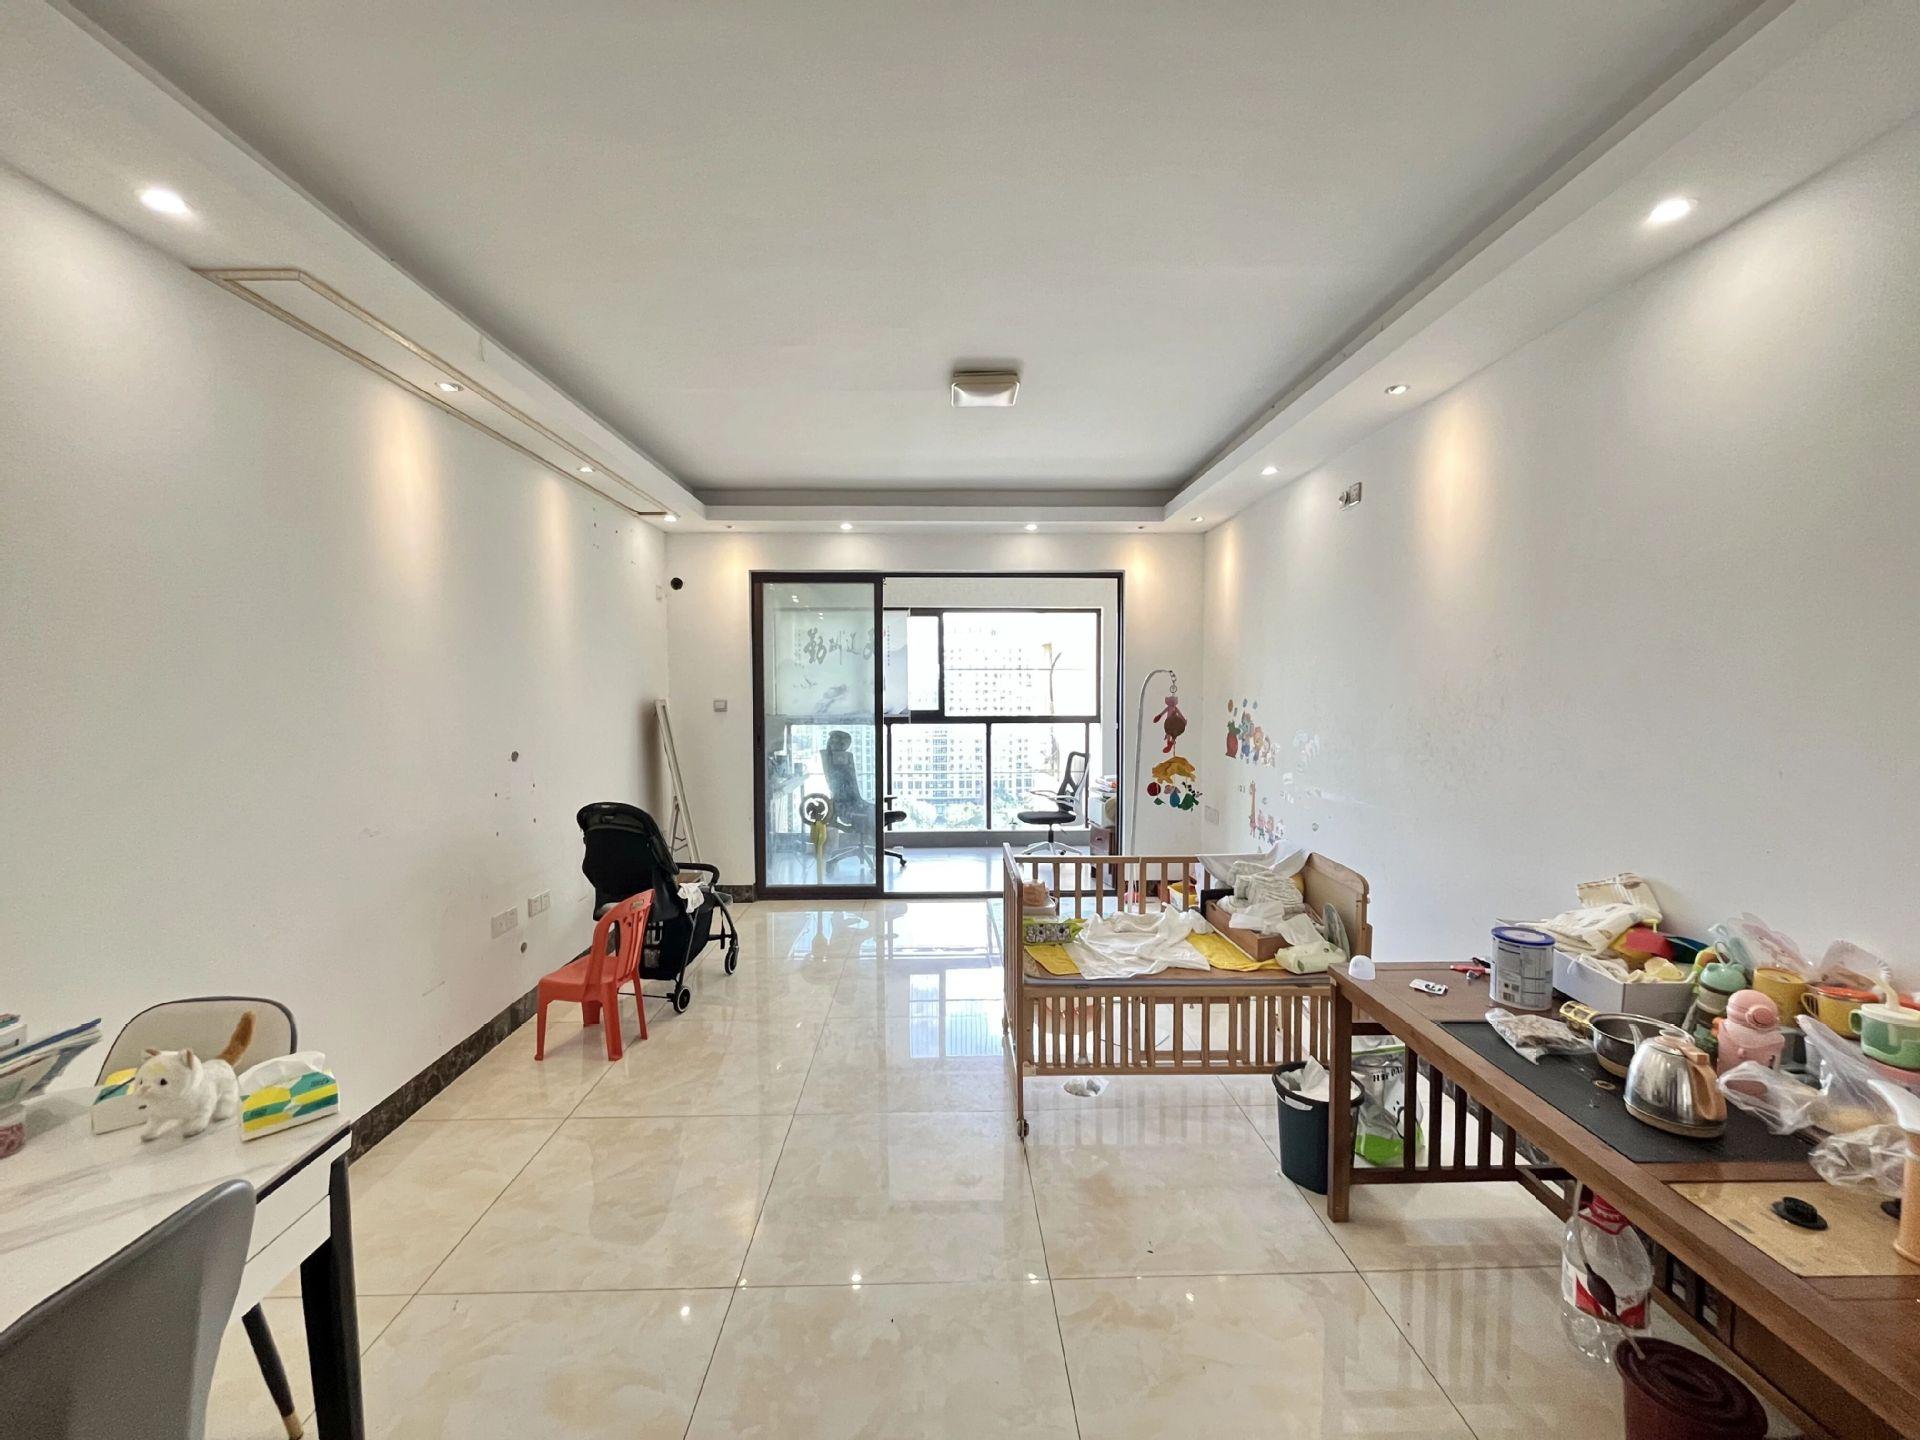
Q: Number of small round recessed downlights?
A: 12